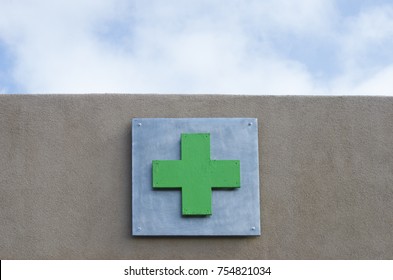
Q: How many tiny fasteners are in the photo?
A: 12